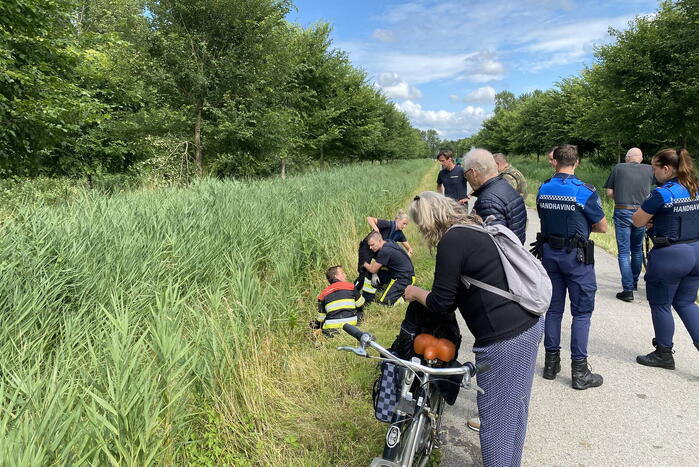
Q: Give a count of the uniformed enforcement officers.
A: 2